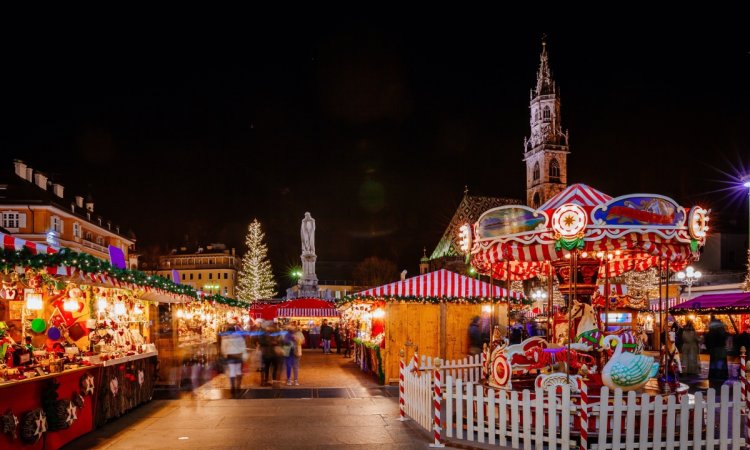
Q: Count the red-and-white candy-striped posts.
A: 7